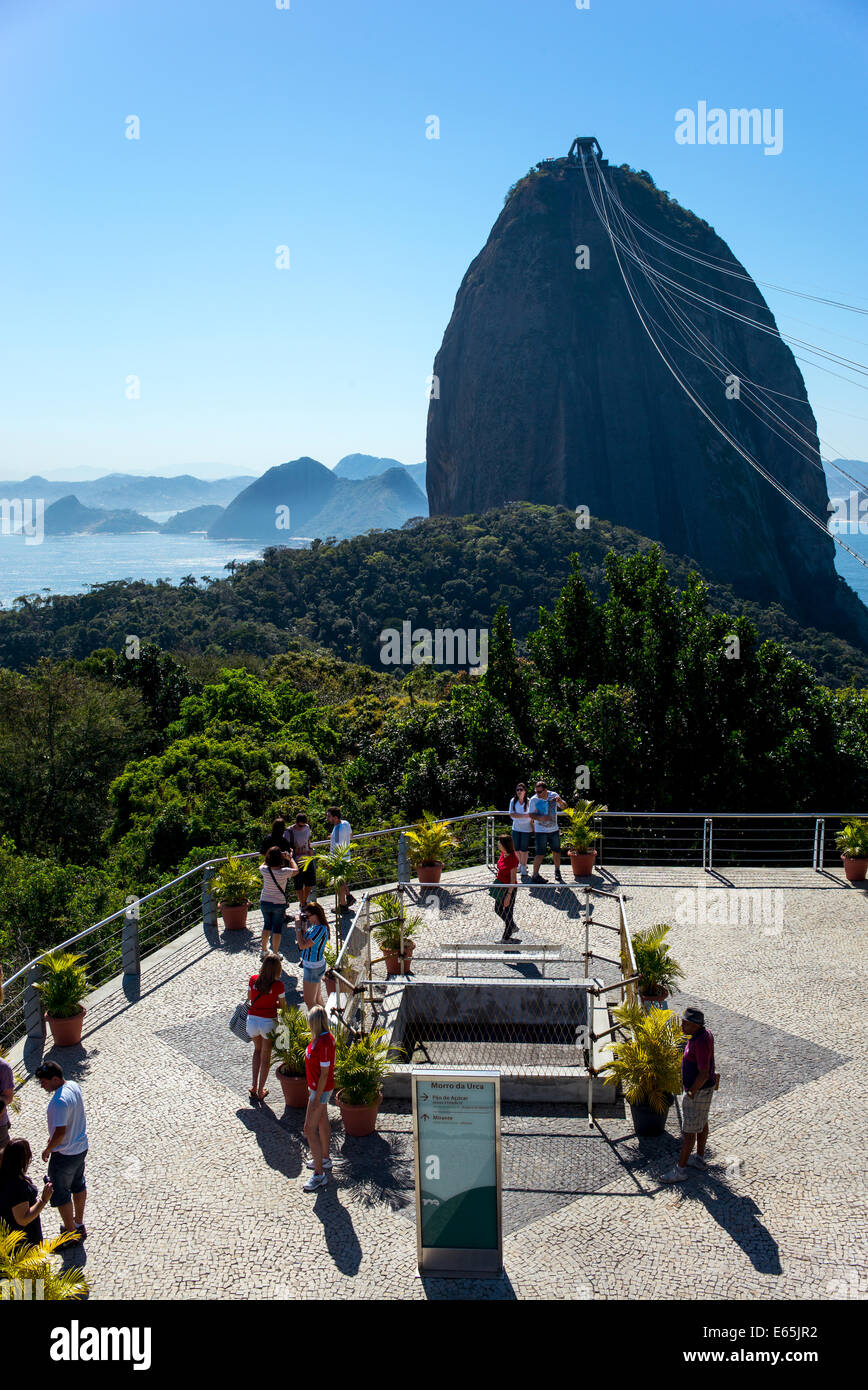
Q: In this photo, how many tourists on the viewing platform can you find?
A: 14